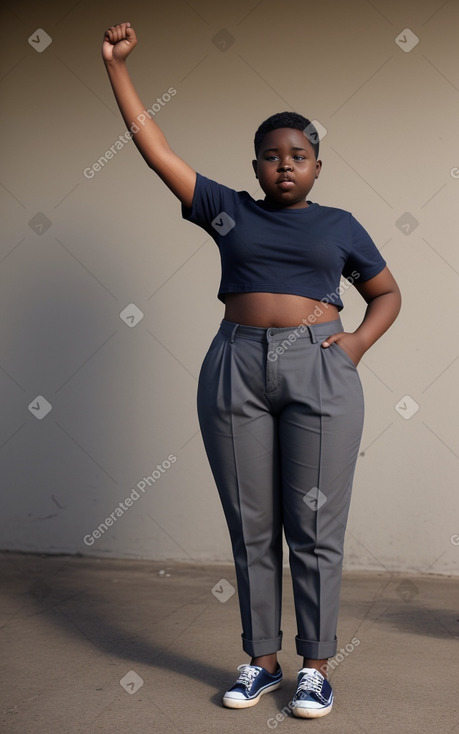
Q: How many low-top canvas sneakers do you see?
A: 2